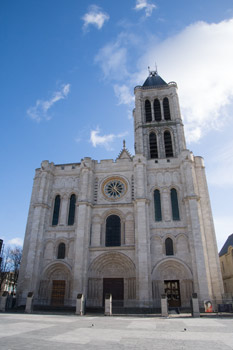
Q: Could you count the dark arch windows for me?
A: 12